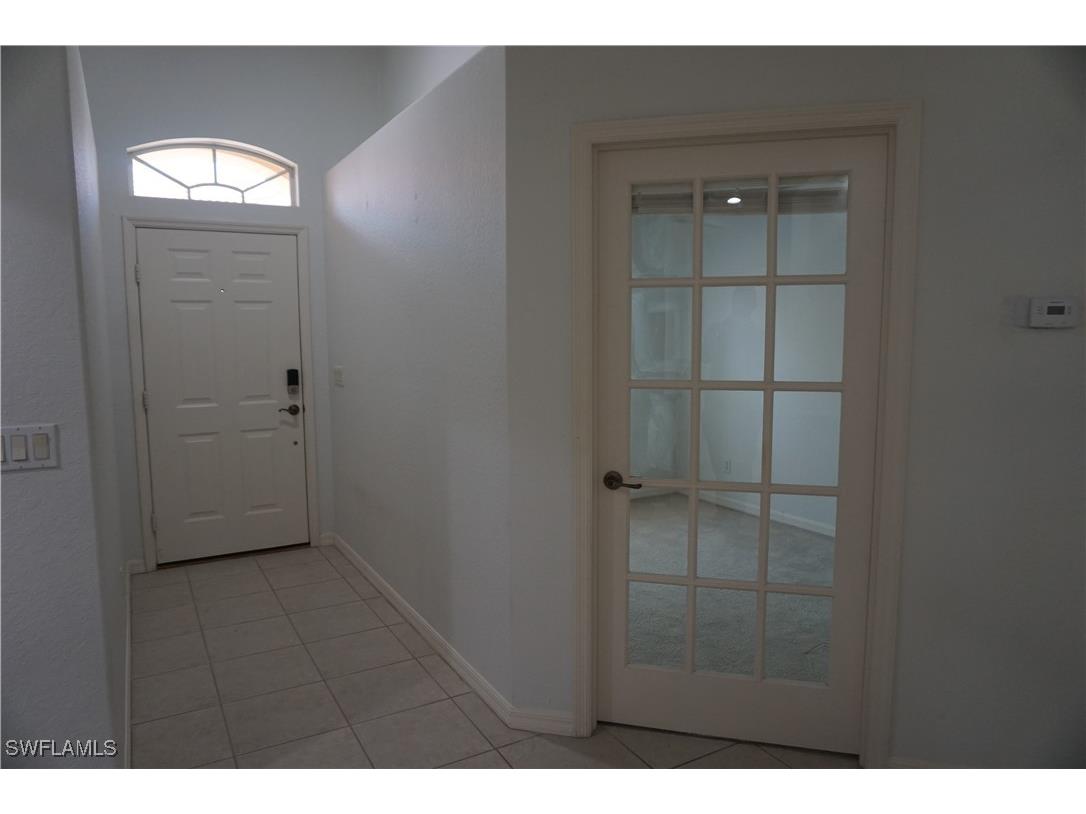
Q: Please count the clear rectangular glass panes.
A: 15